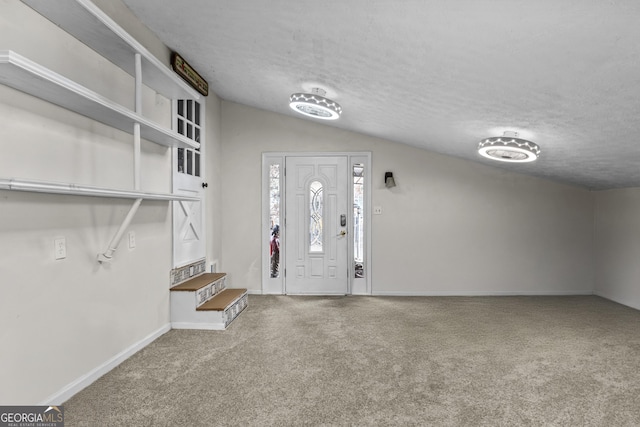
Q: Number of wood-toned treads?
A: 2